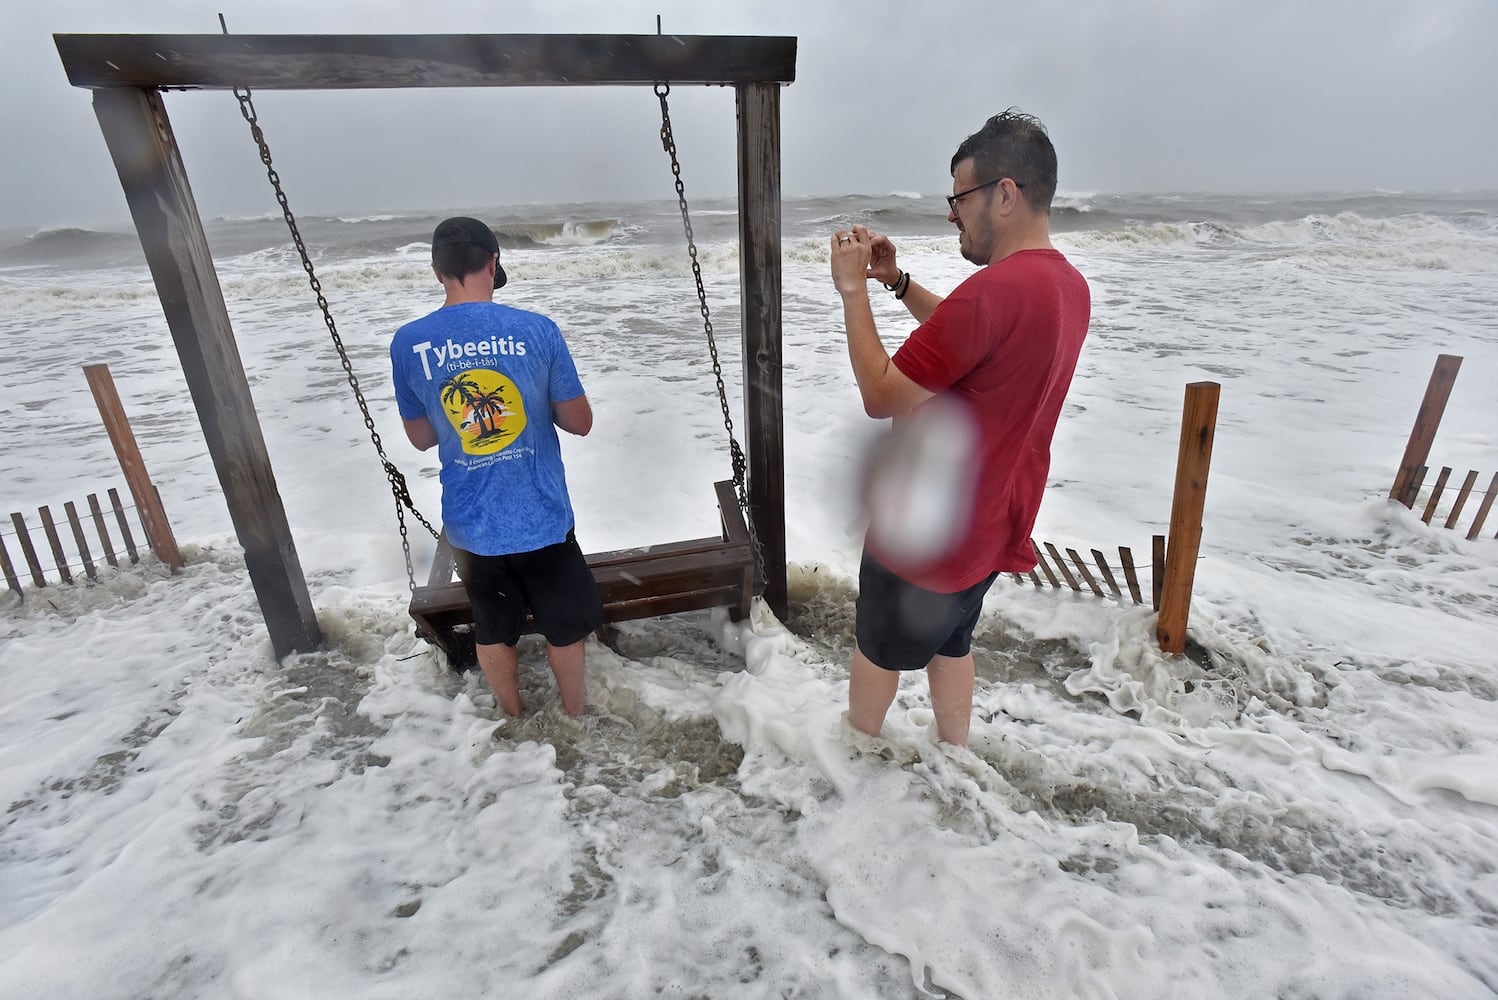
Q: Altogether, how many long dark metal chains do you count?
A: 2